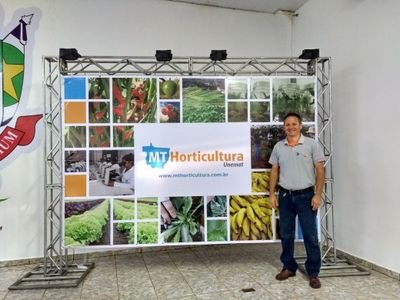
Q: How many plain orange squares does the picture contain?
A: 2